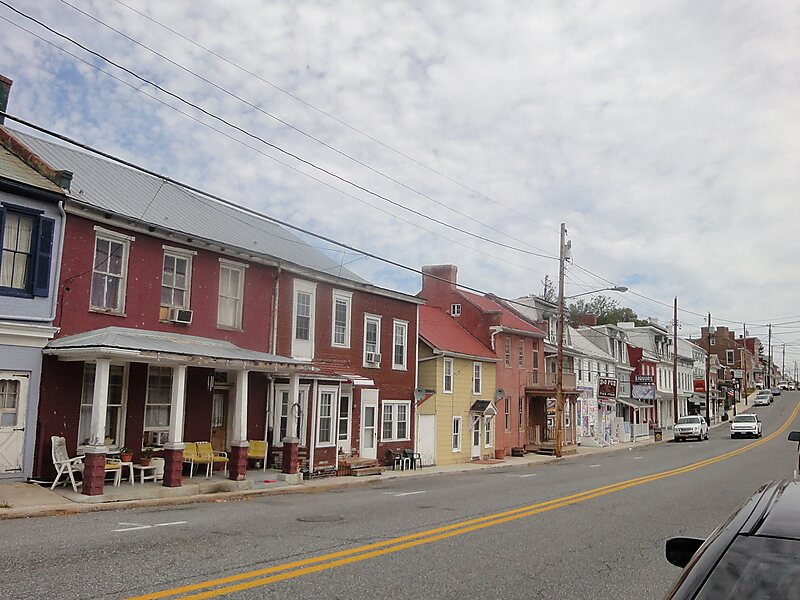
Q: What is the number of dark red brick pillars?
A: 4